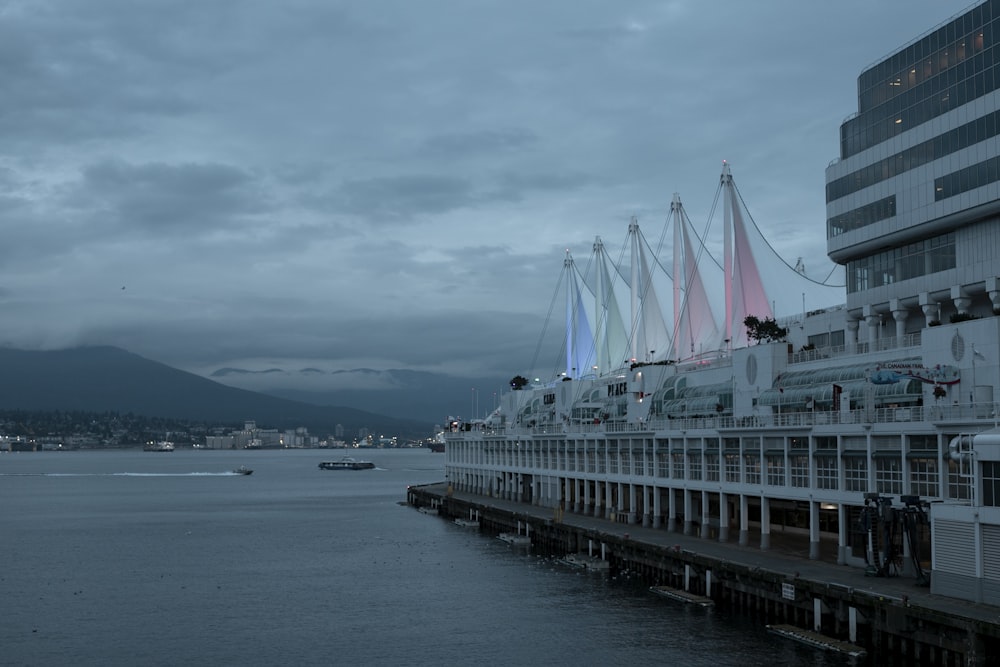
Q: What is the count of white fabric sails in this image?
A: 5